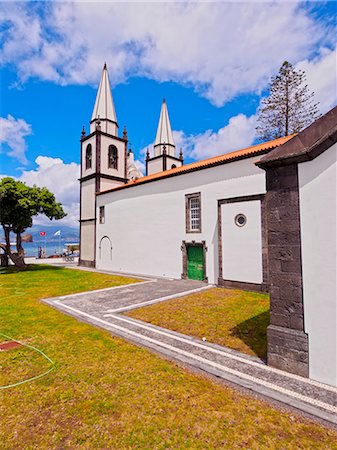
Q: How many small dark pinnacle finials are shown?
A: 6